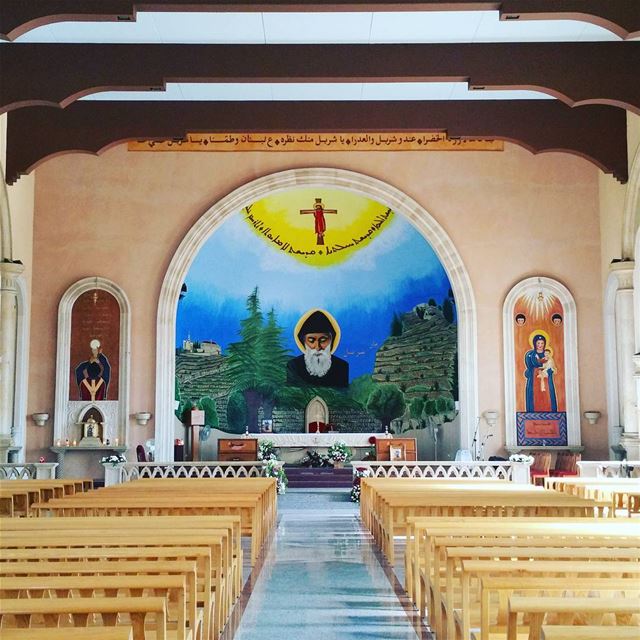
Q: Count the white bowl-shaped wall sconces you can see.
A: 4